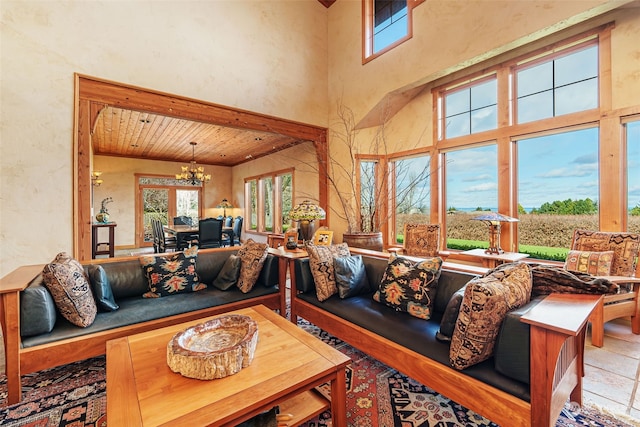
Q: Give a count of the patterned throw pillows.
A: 7